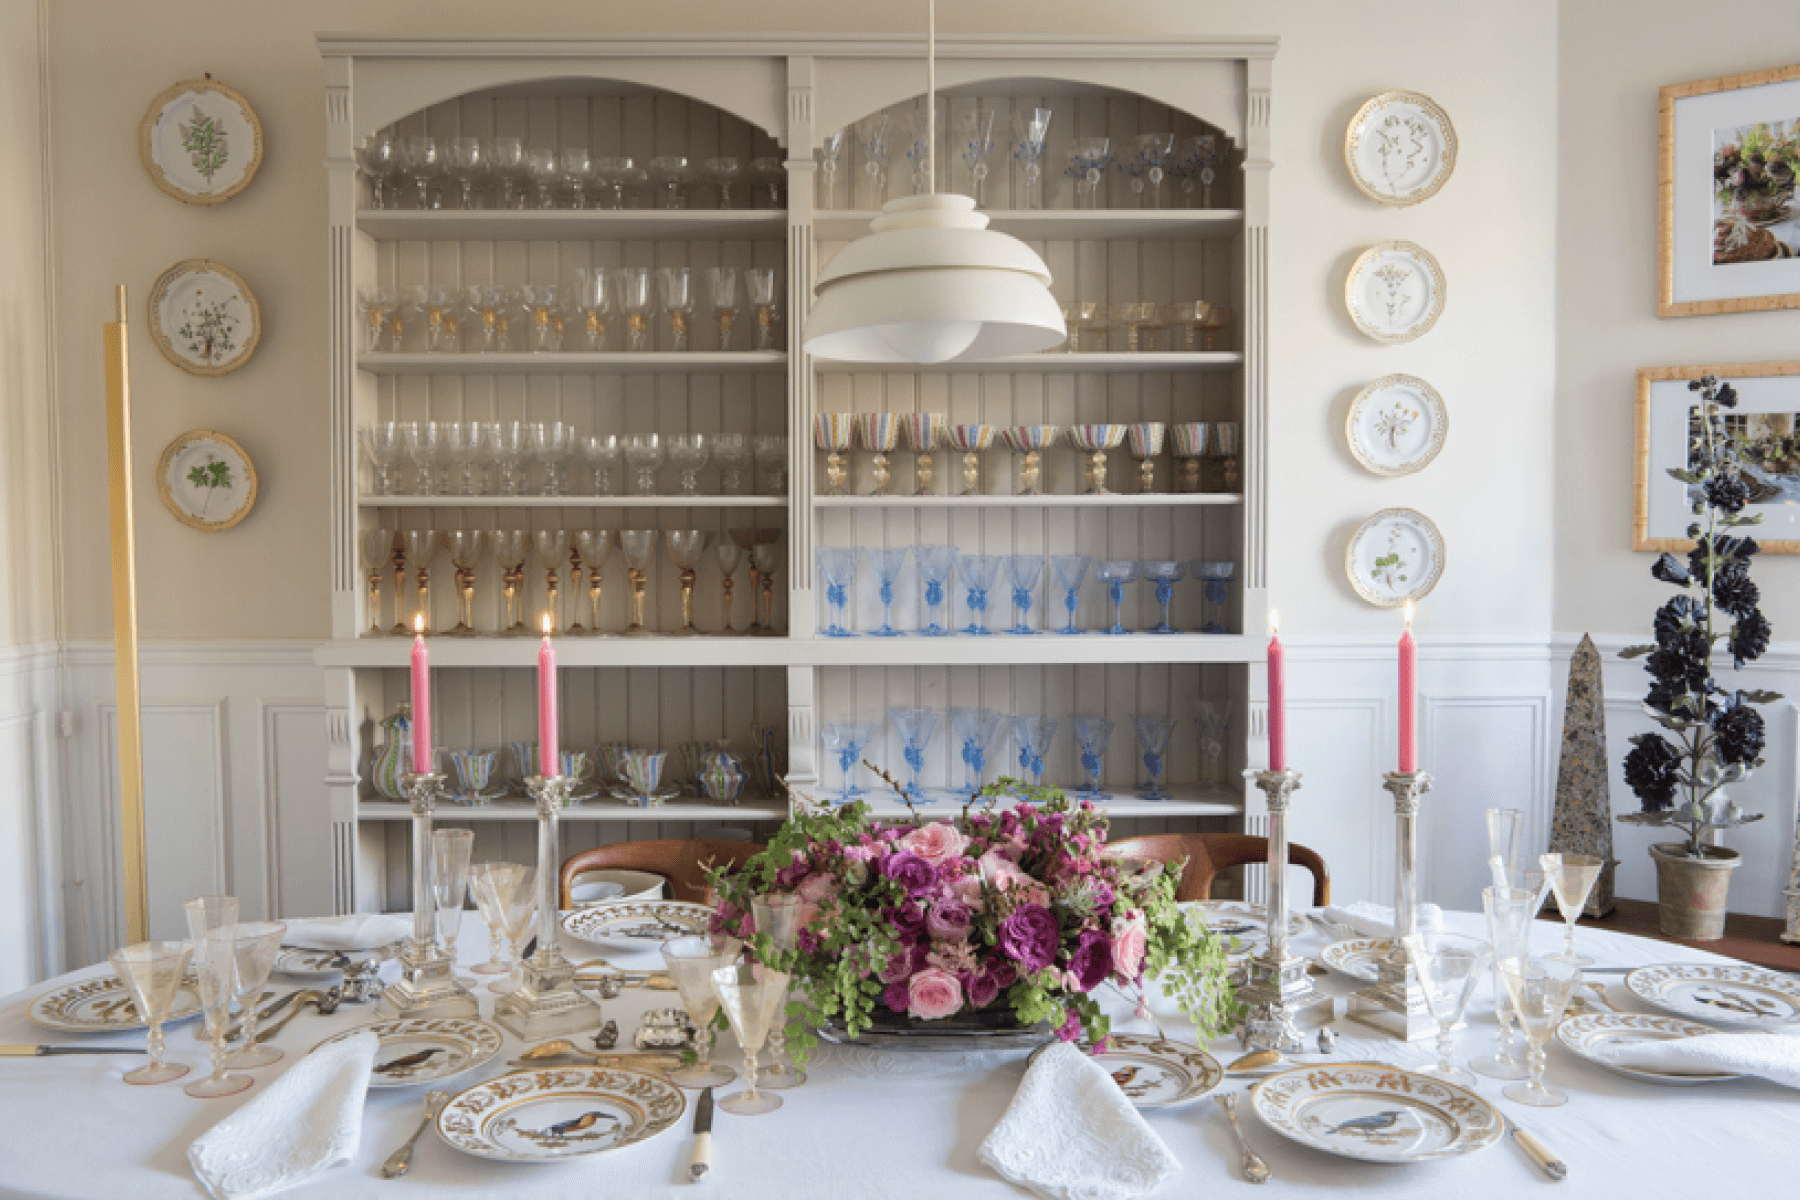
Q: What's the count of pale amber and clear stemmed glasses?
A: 15